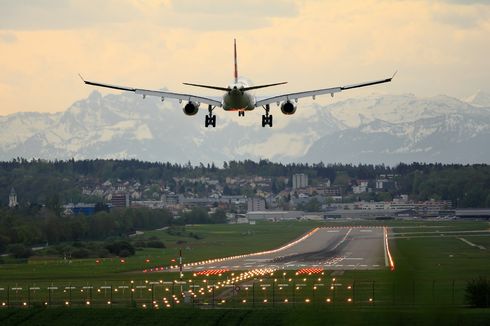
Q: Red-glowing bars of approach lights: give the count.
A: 2